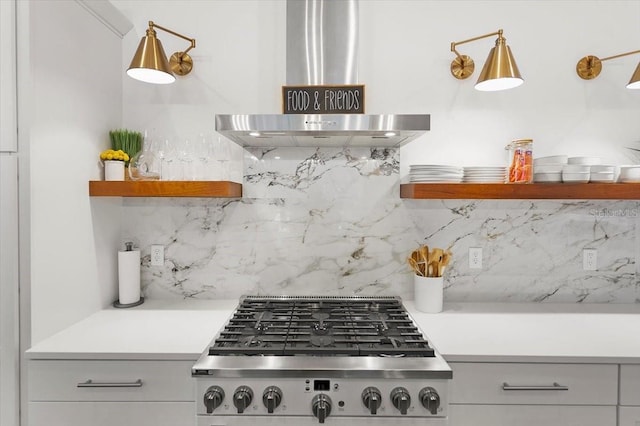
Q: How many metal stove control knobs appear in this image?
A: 7